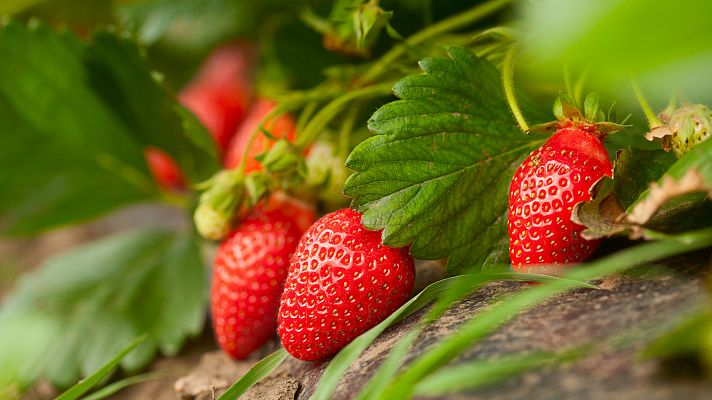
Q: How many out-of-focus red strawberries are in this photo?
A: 4